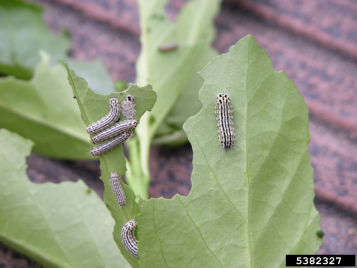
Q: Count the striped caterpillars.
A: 6